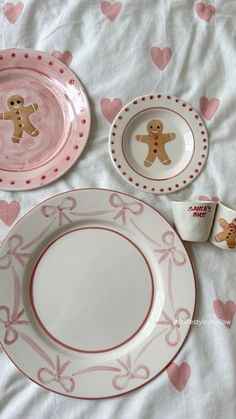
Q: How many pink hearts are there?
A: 11